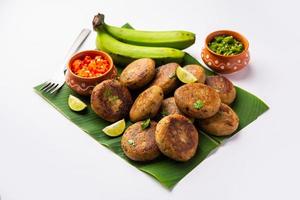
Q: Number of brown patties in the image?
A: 11